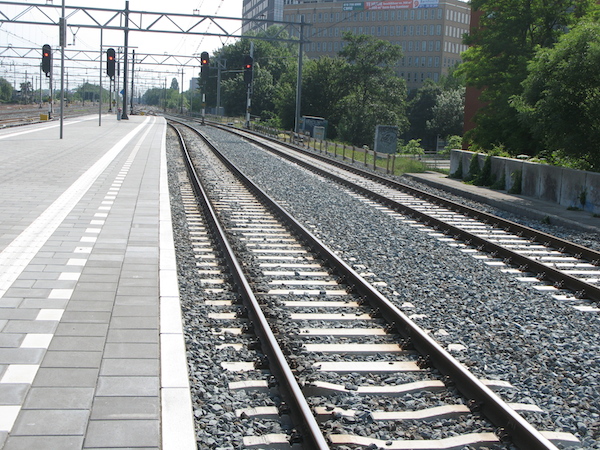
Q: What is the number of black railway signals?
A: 4